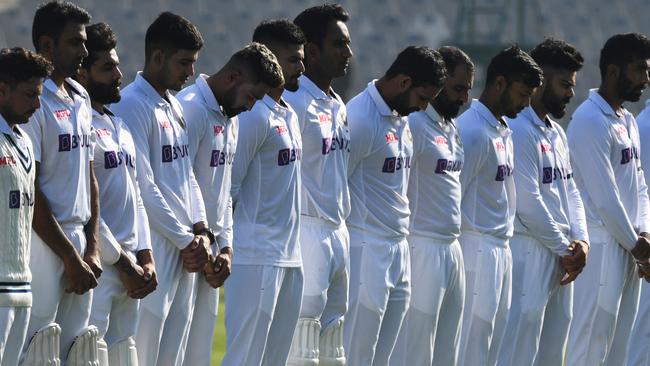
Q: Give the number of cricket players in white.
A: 12